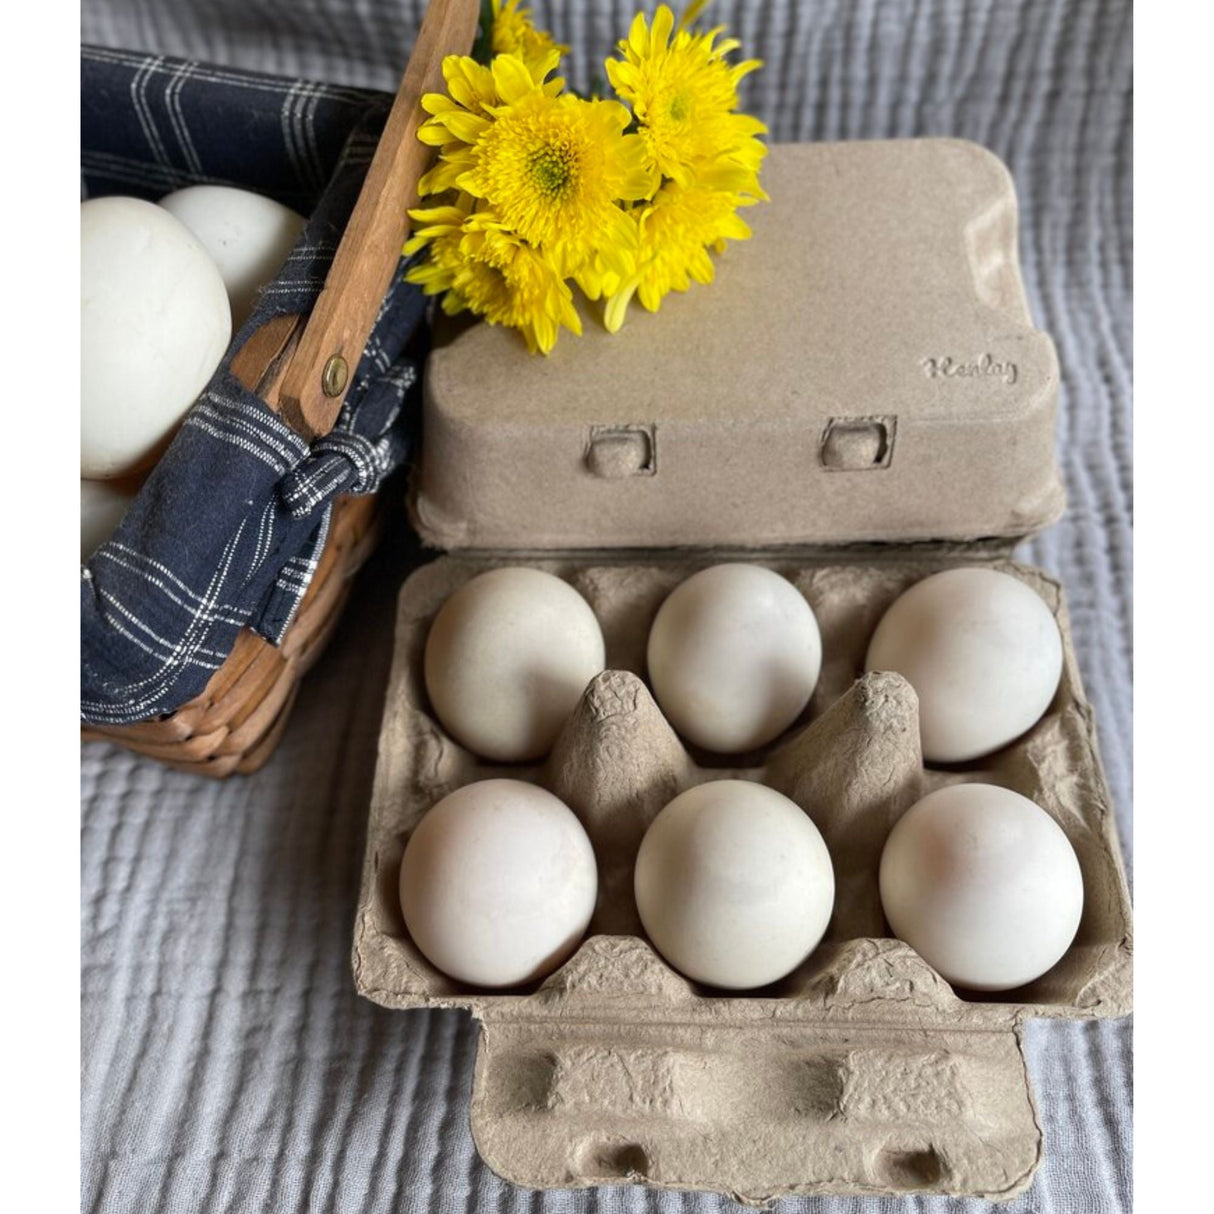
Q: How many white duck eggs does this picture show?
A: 9